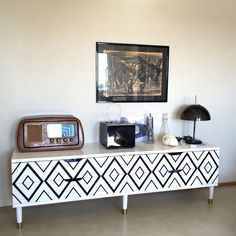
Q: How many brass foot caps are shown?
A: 3